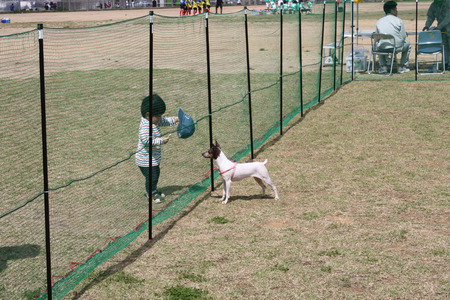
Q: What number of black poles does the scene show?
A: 11